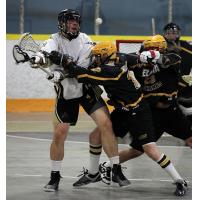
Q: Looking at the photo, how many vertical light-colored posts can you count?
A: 3